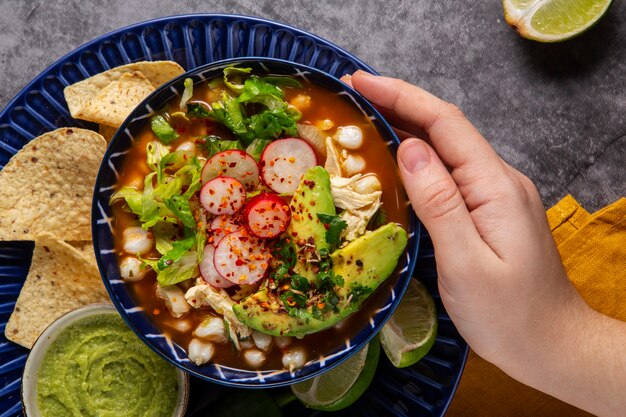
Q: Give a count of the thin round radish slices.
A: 7